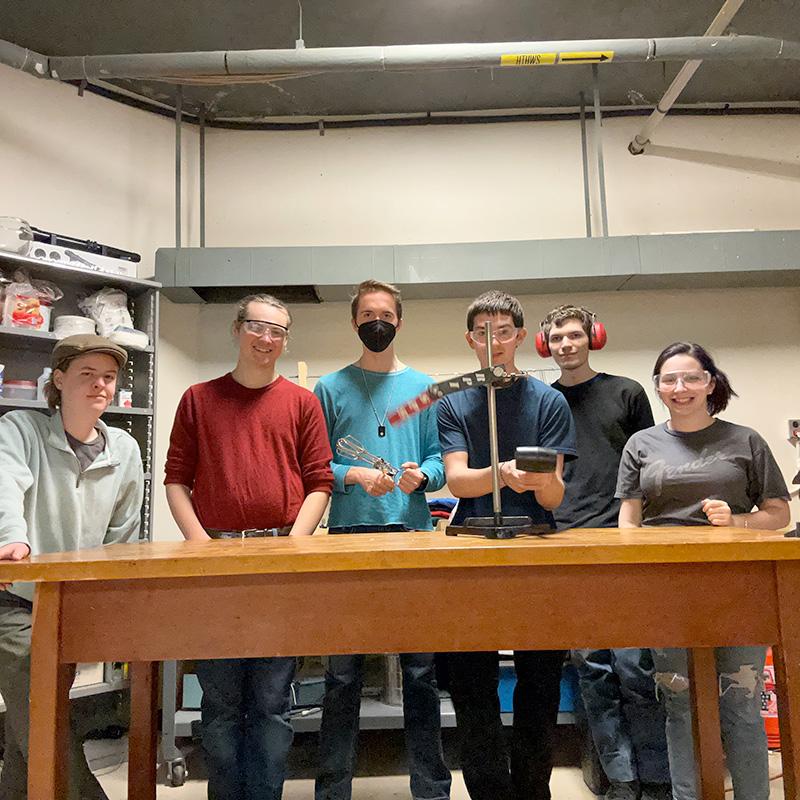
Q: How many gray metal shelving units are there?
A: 1